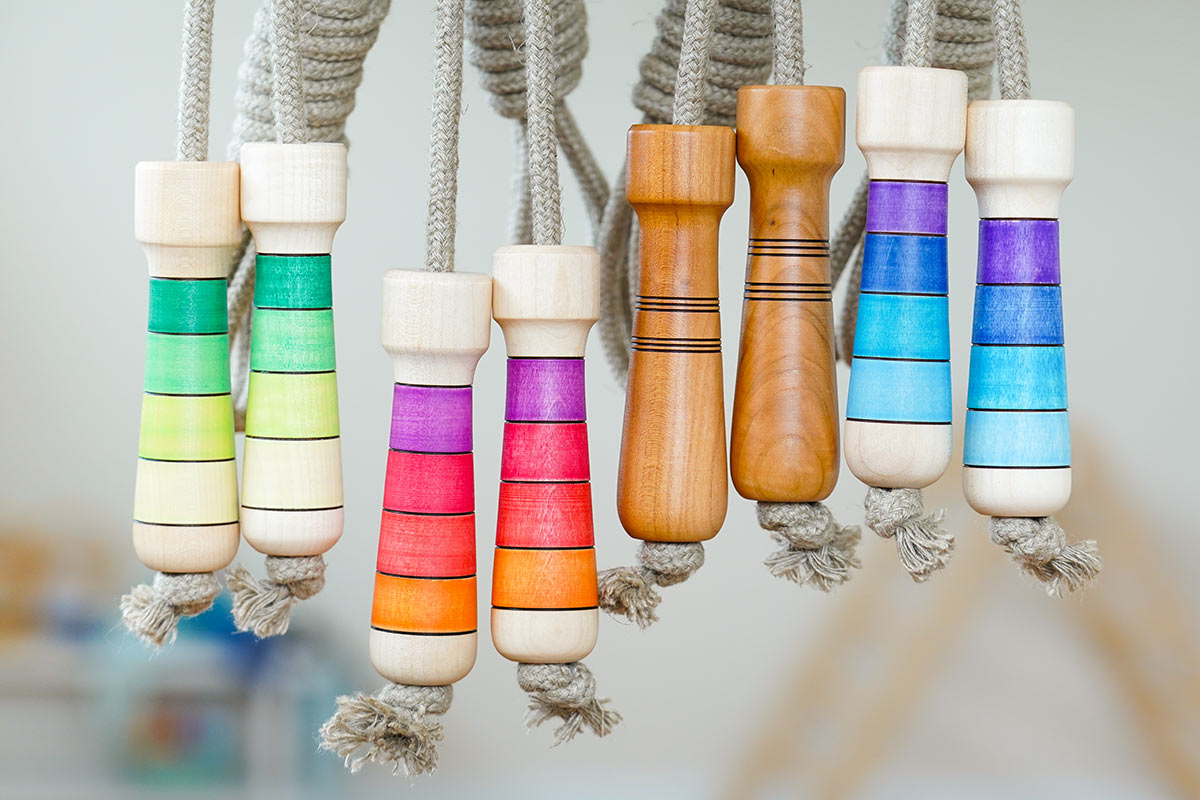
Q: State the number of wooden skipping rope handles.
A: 8